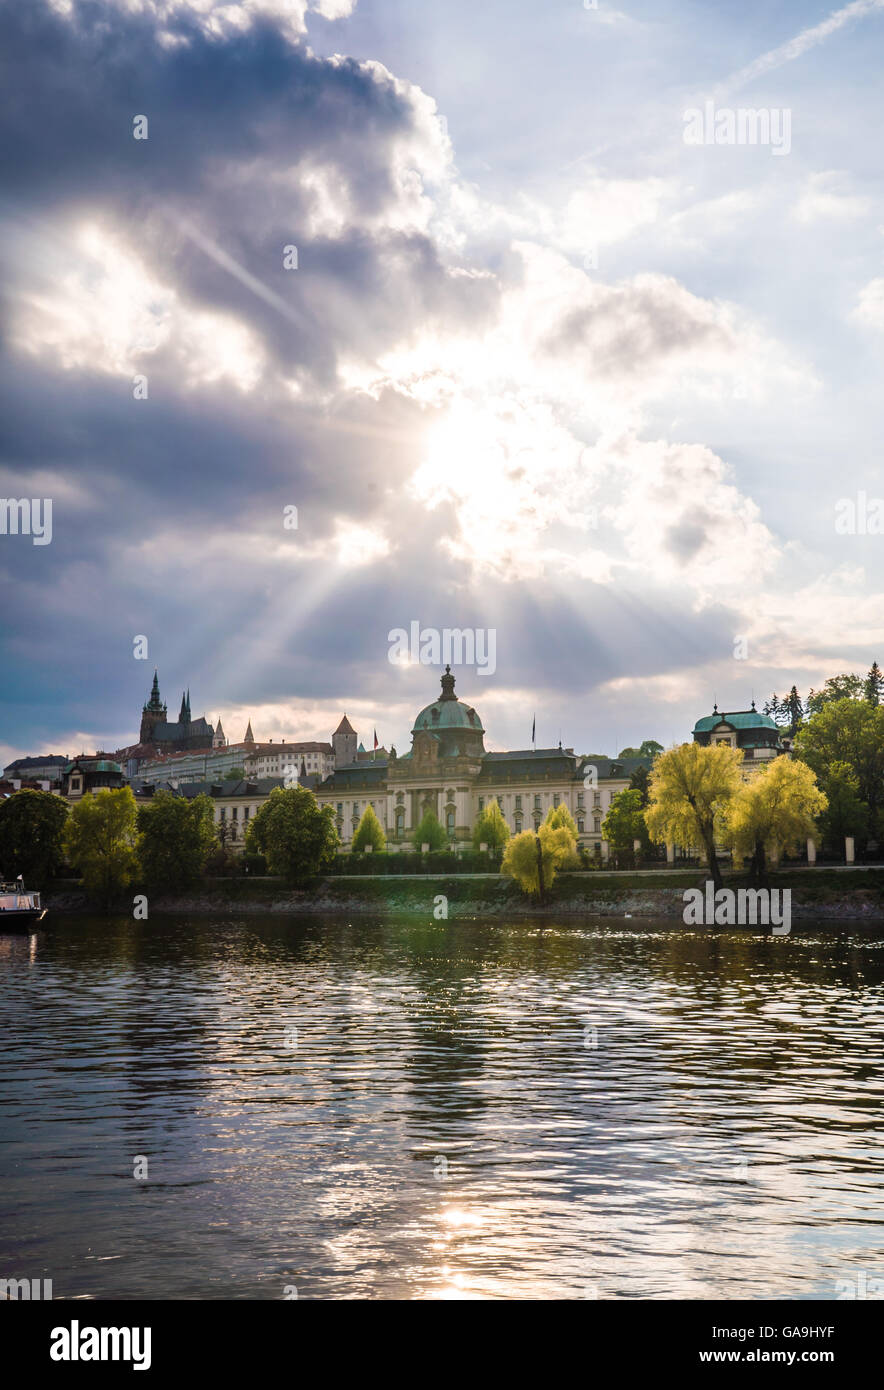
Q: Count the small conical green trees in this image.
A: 4